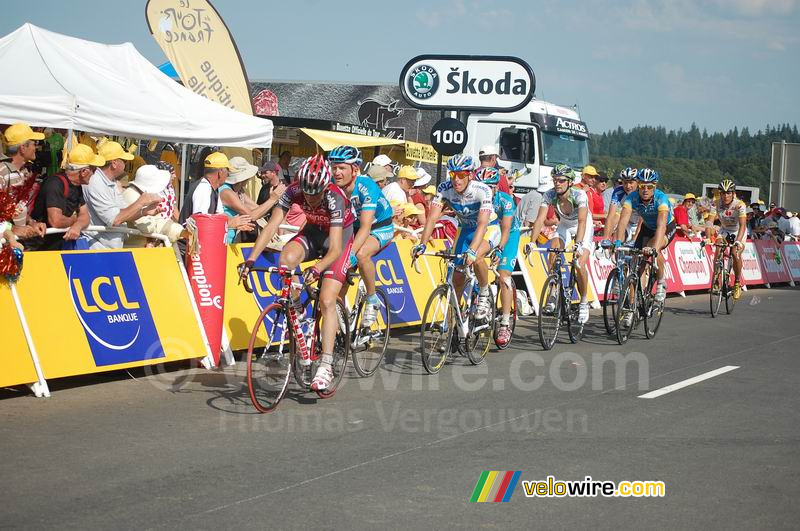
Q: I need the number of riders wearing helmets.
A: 8